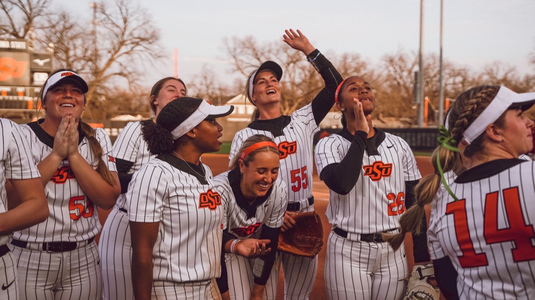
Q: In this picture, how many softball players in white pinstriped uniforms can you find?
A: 8